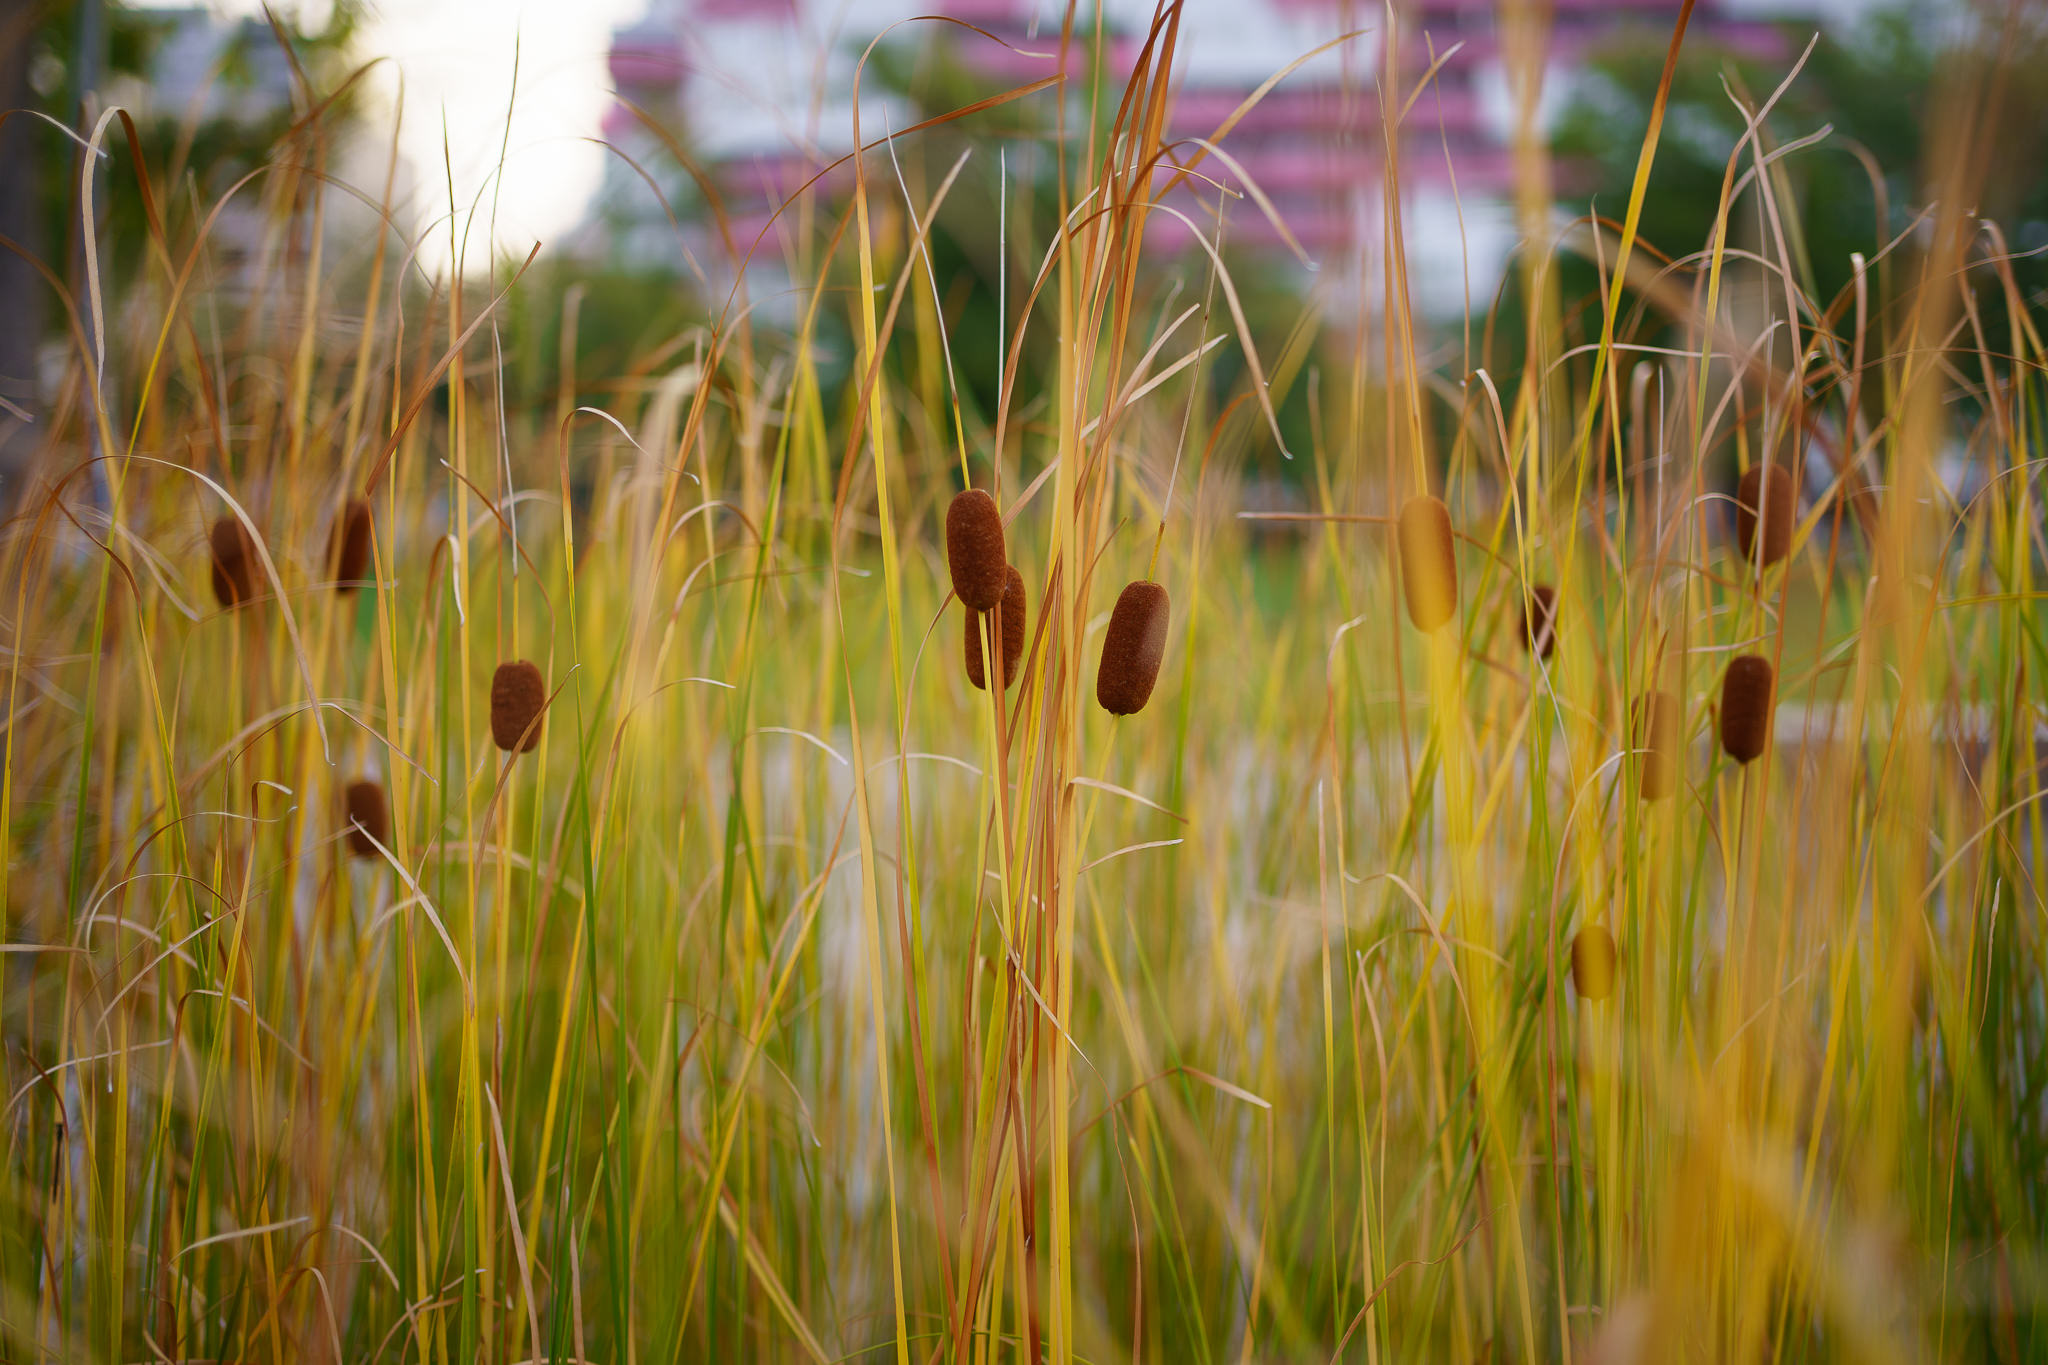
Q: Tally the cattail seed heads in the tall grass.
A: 13